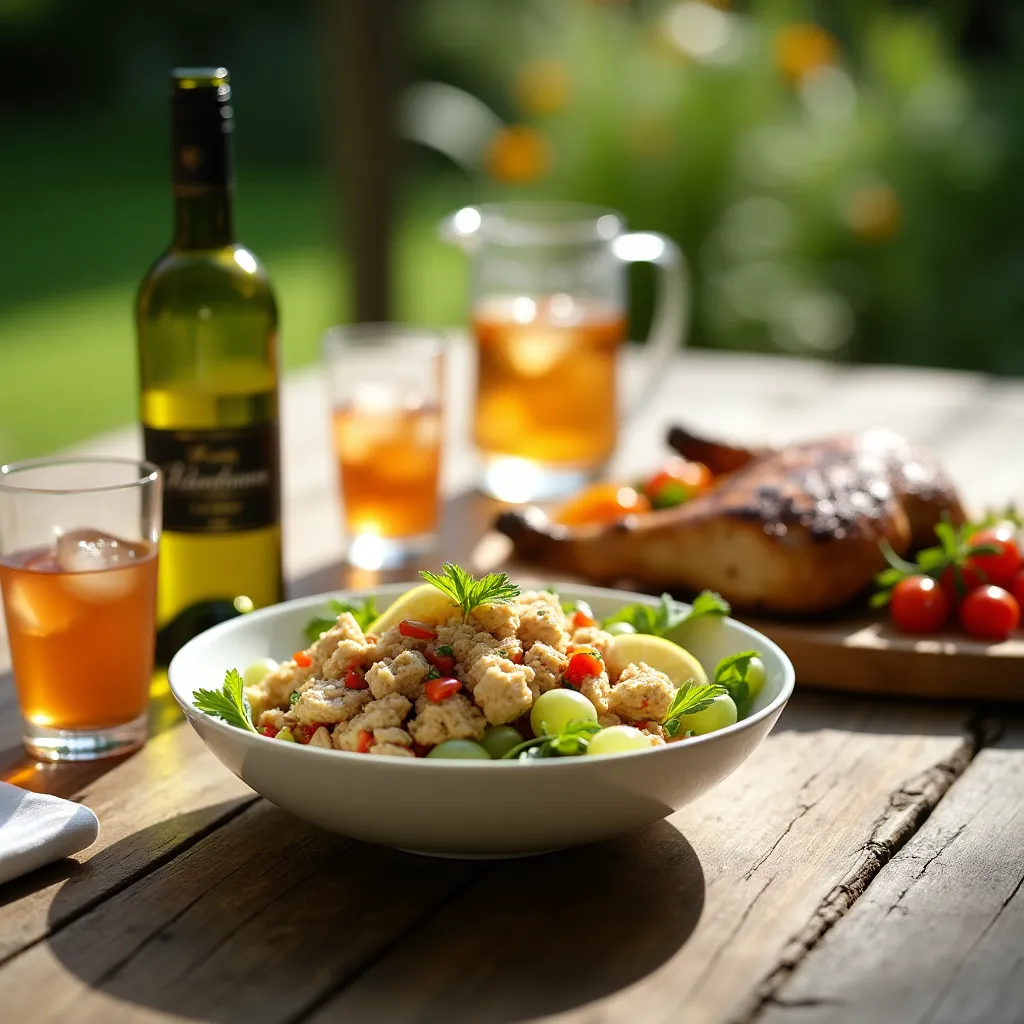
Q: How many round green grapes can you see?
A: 8